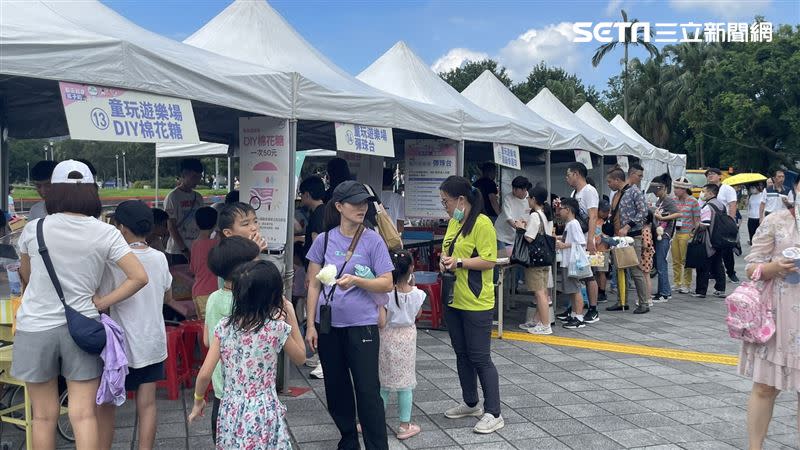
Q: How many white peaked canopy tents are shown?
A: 7